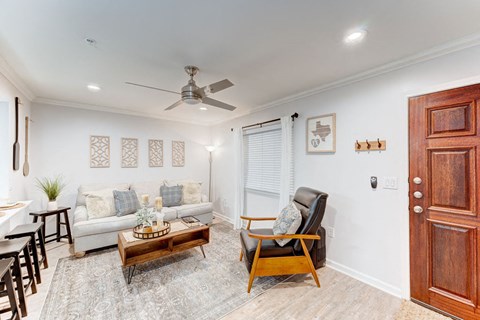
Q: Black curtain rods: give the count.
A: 1